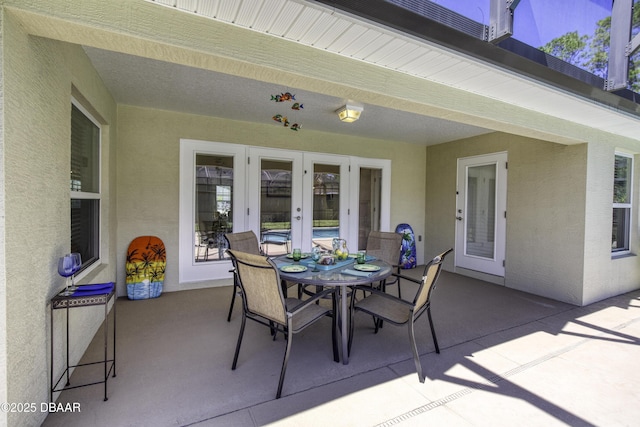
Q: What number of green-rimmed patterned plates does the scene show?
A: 4